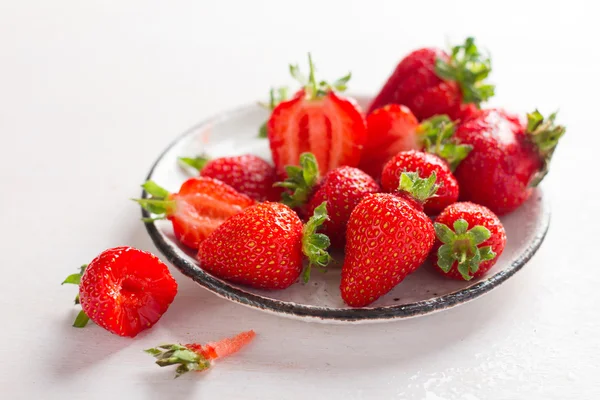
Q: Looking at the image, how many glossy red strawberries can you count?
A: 12